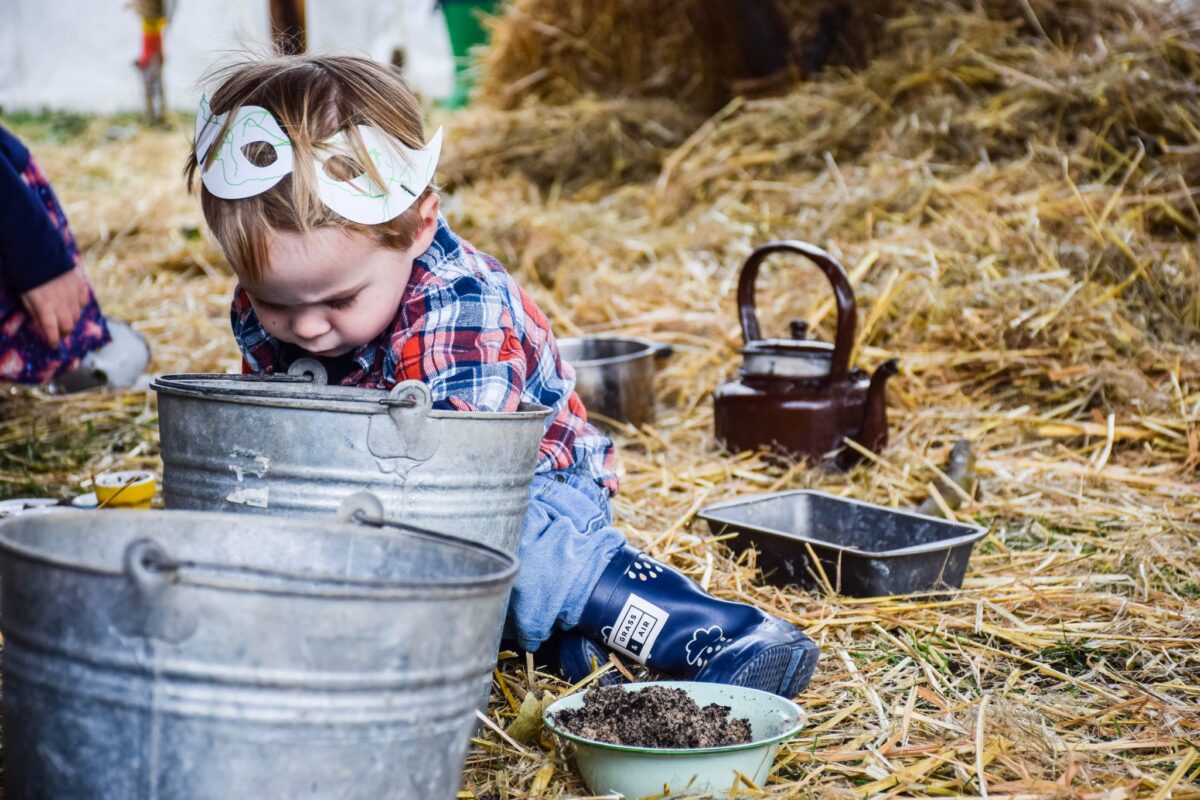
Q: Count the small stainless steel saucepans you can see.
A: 1